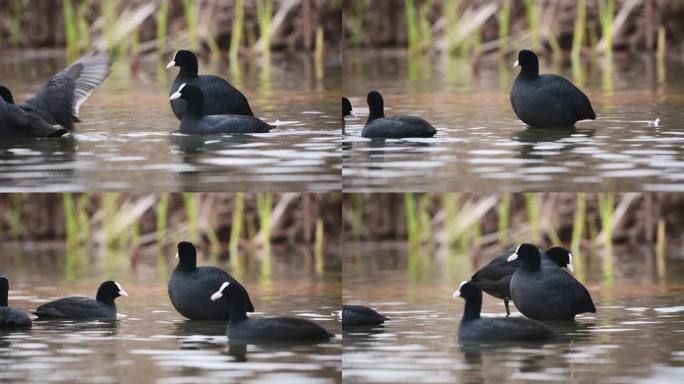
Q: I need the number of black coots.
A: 14